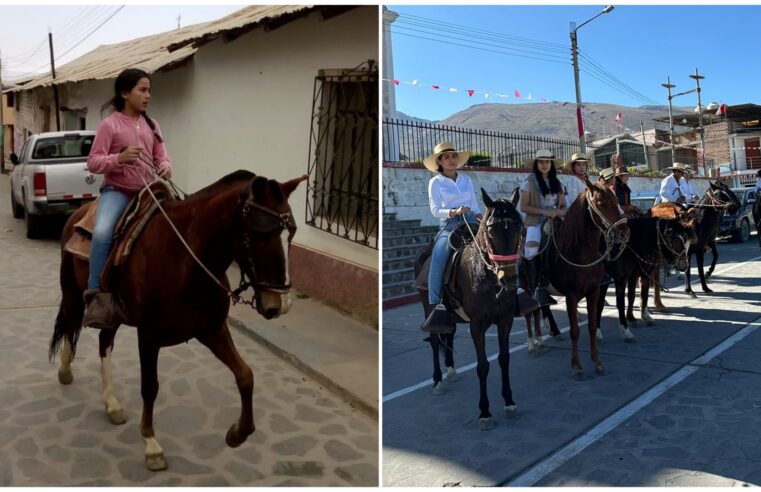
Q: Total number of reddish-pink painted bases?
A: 1